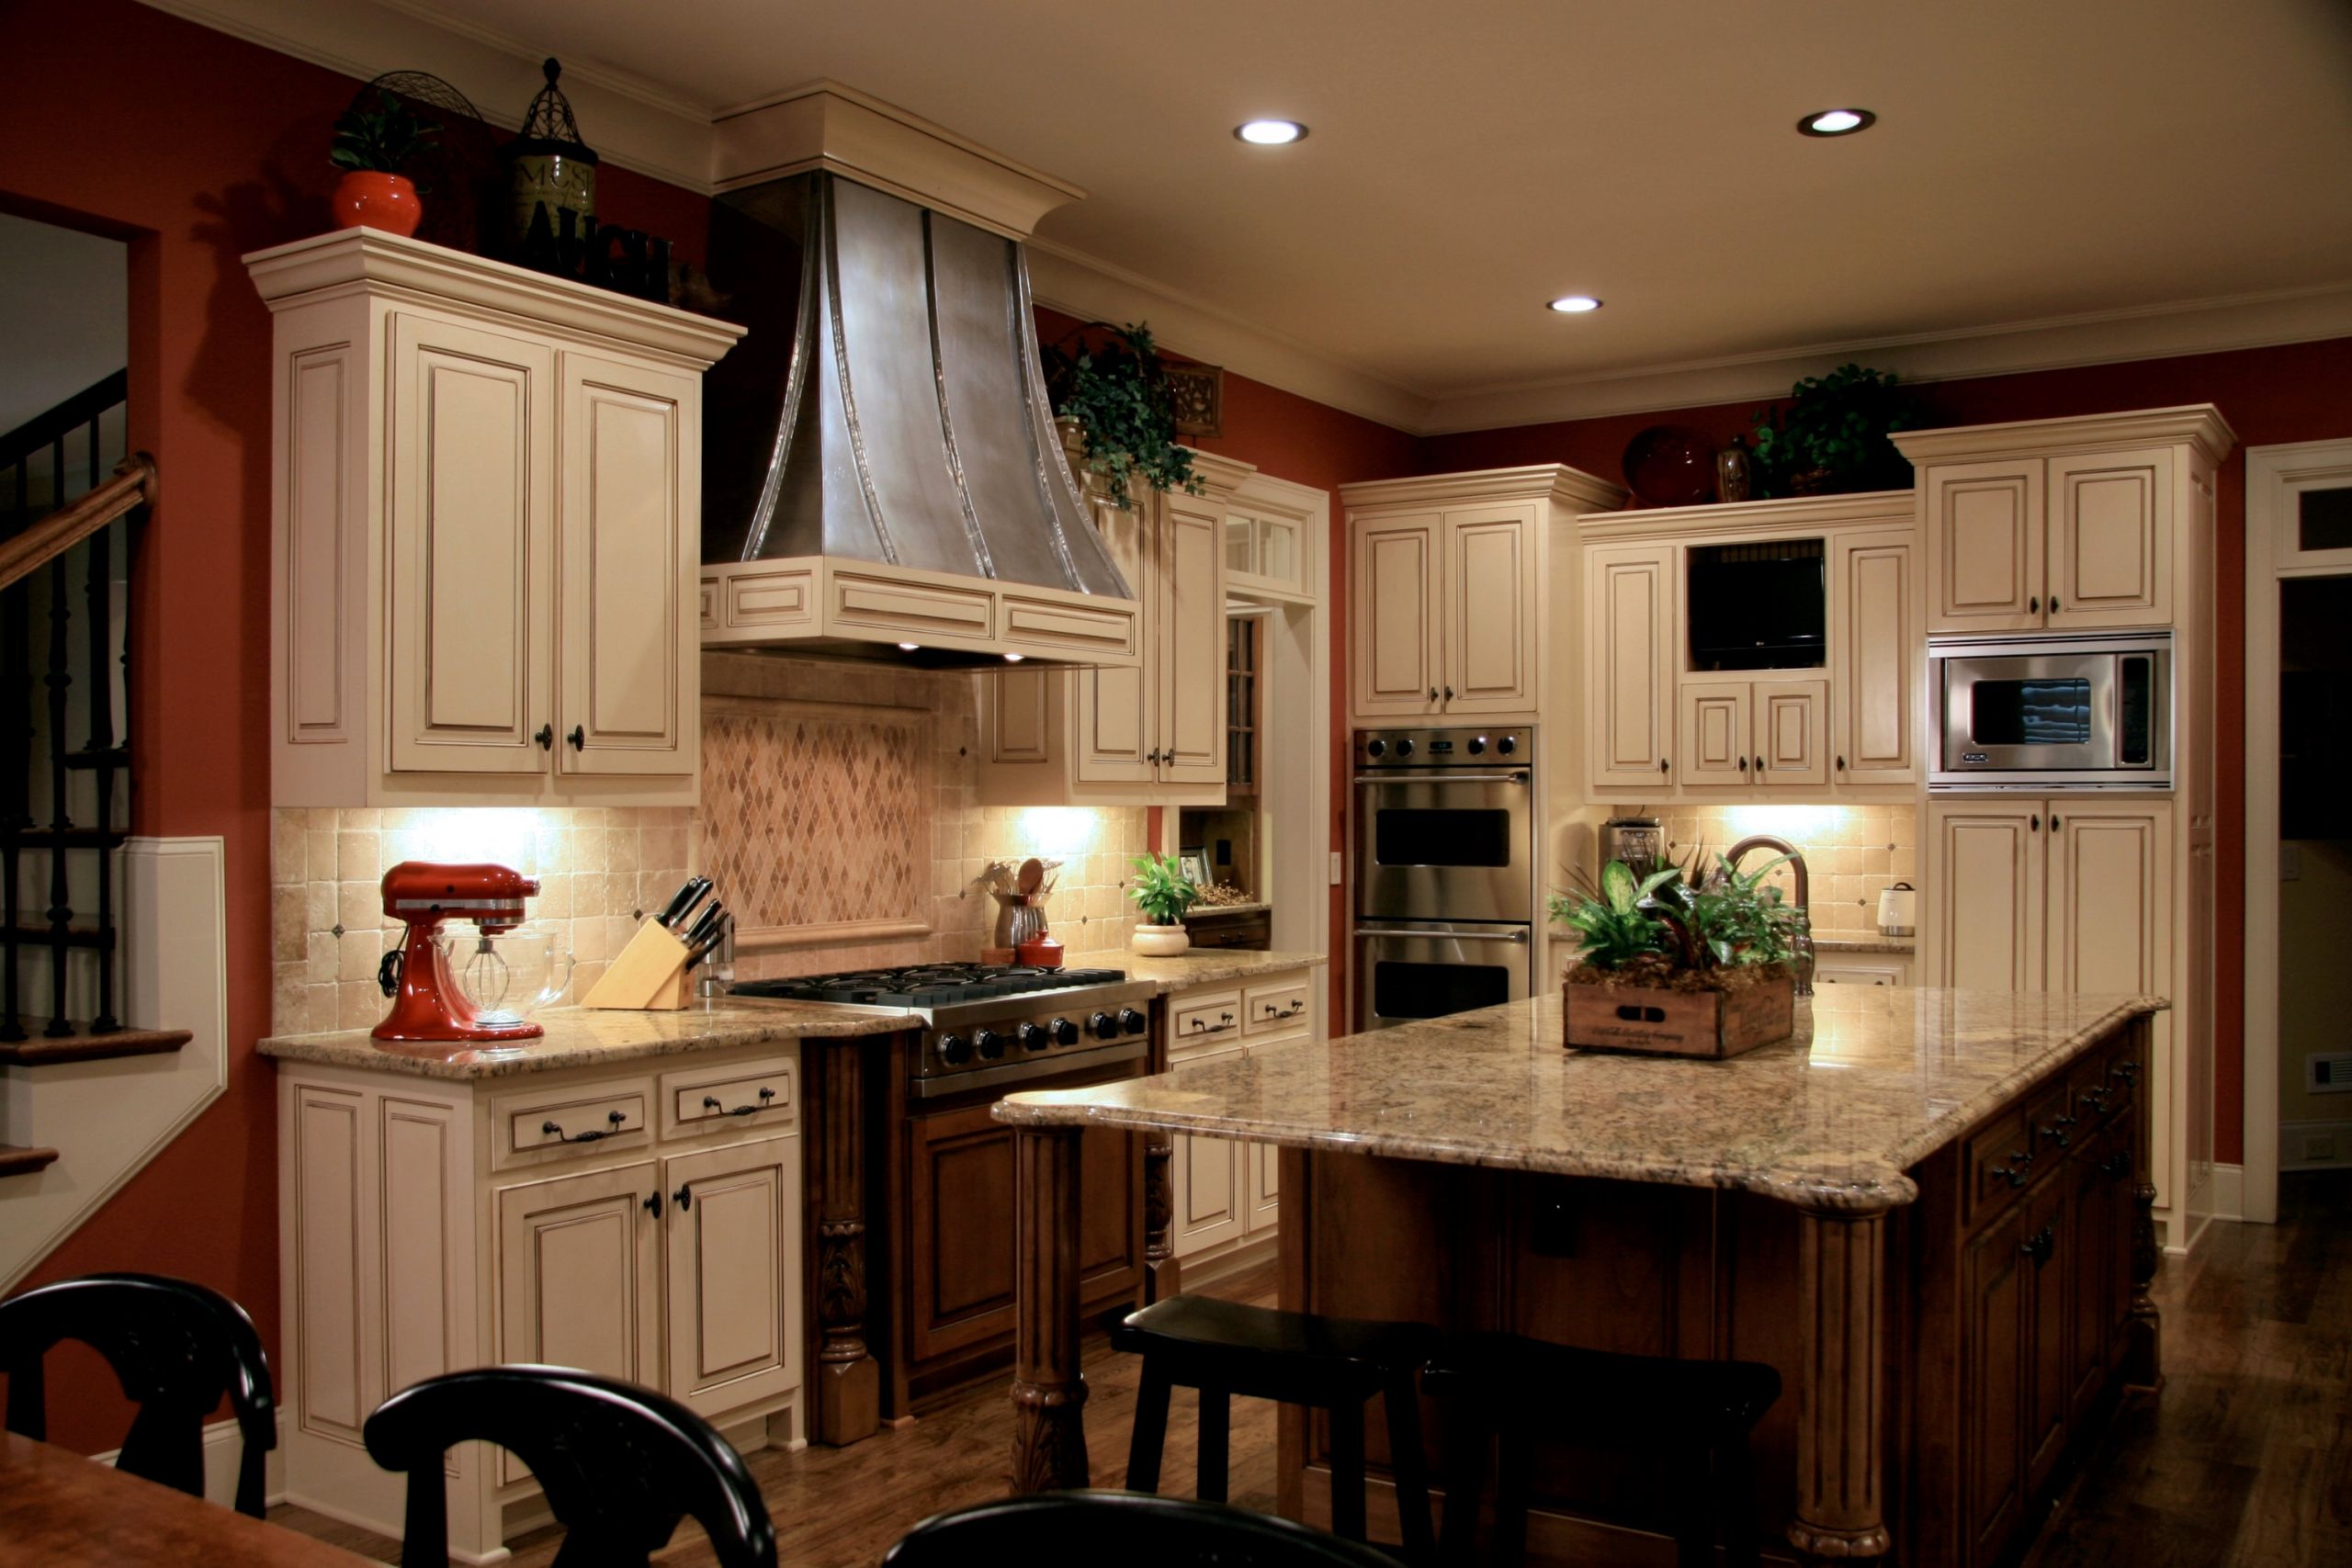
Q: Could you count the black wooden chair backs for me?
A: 3